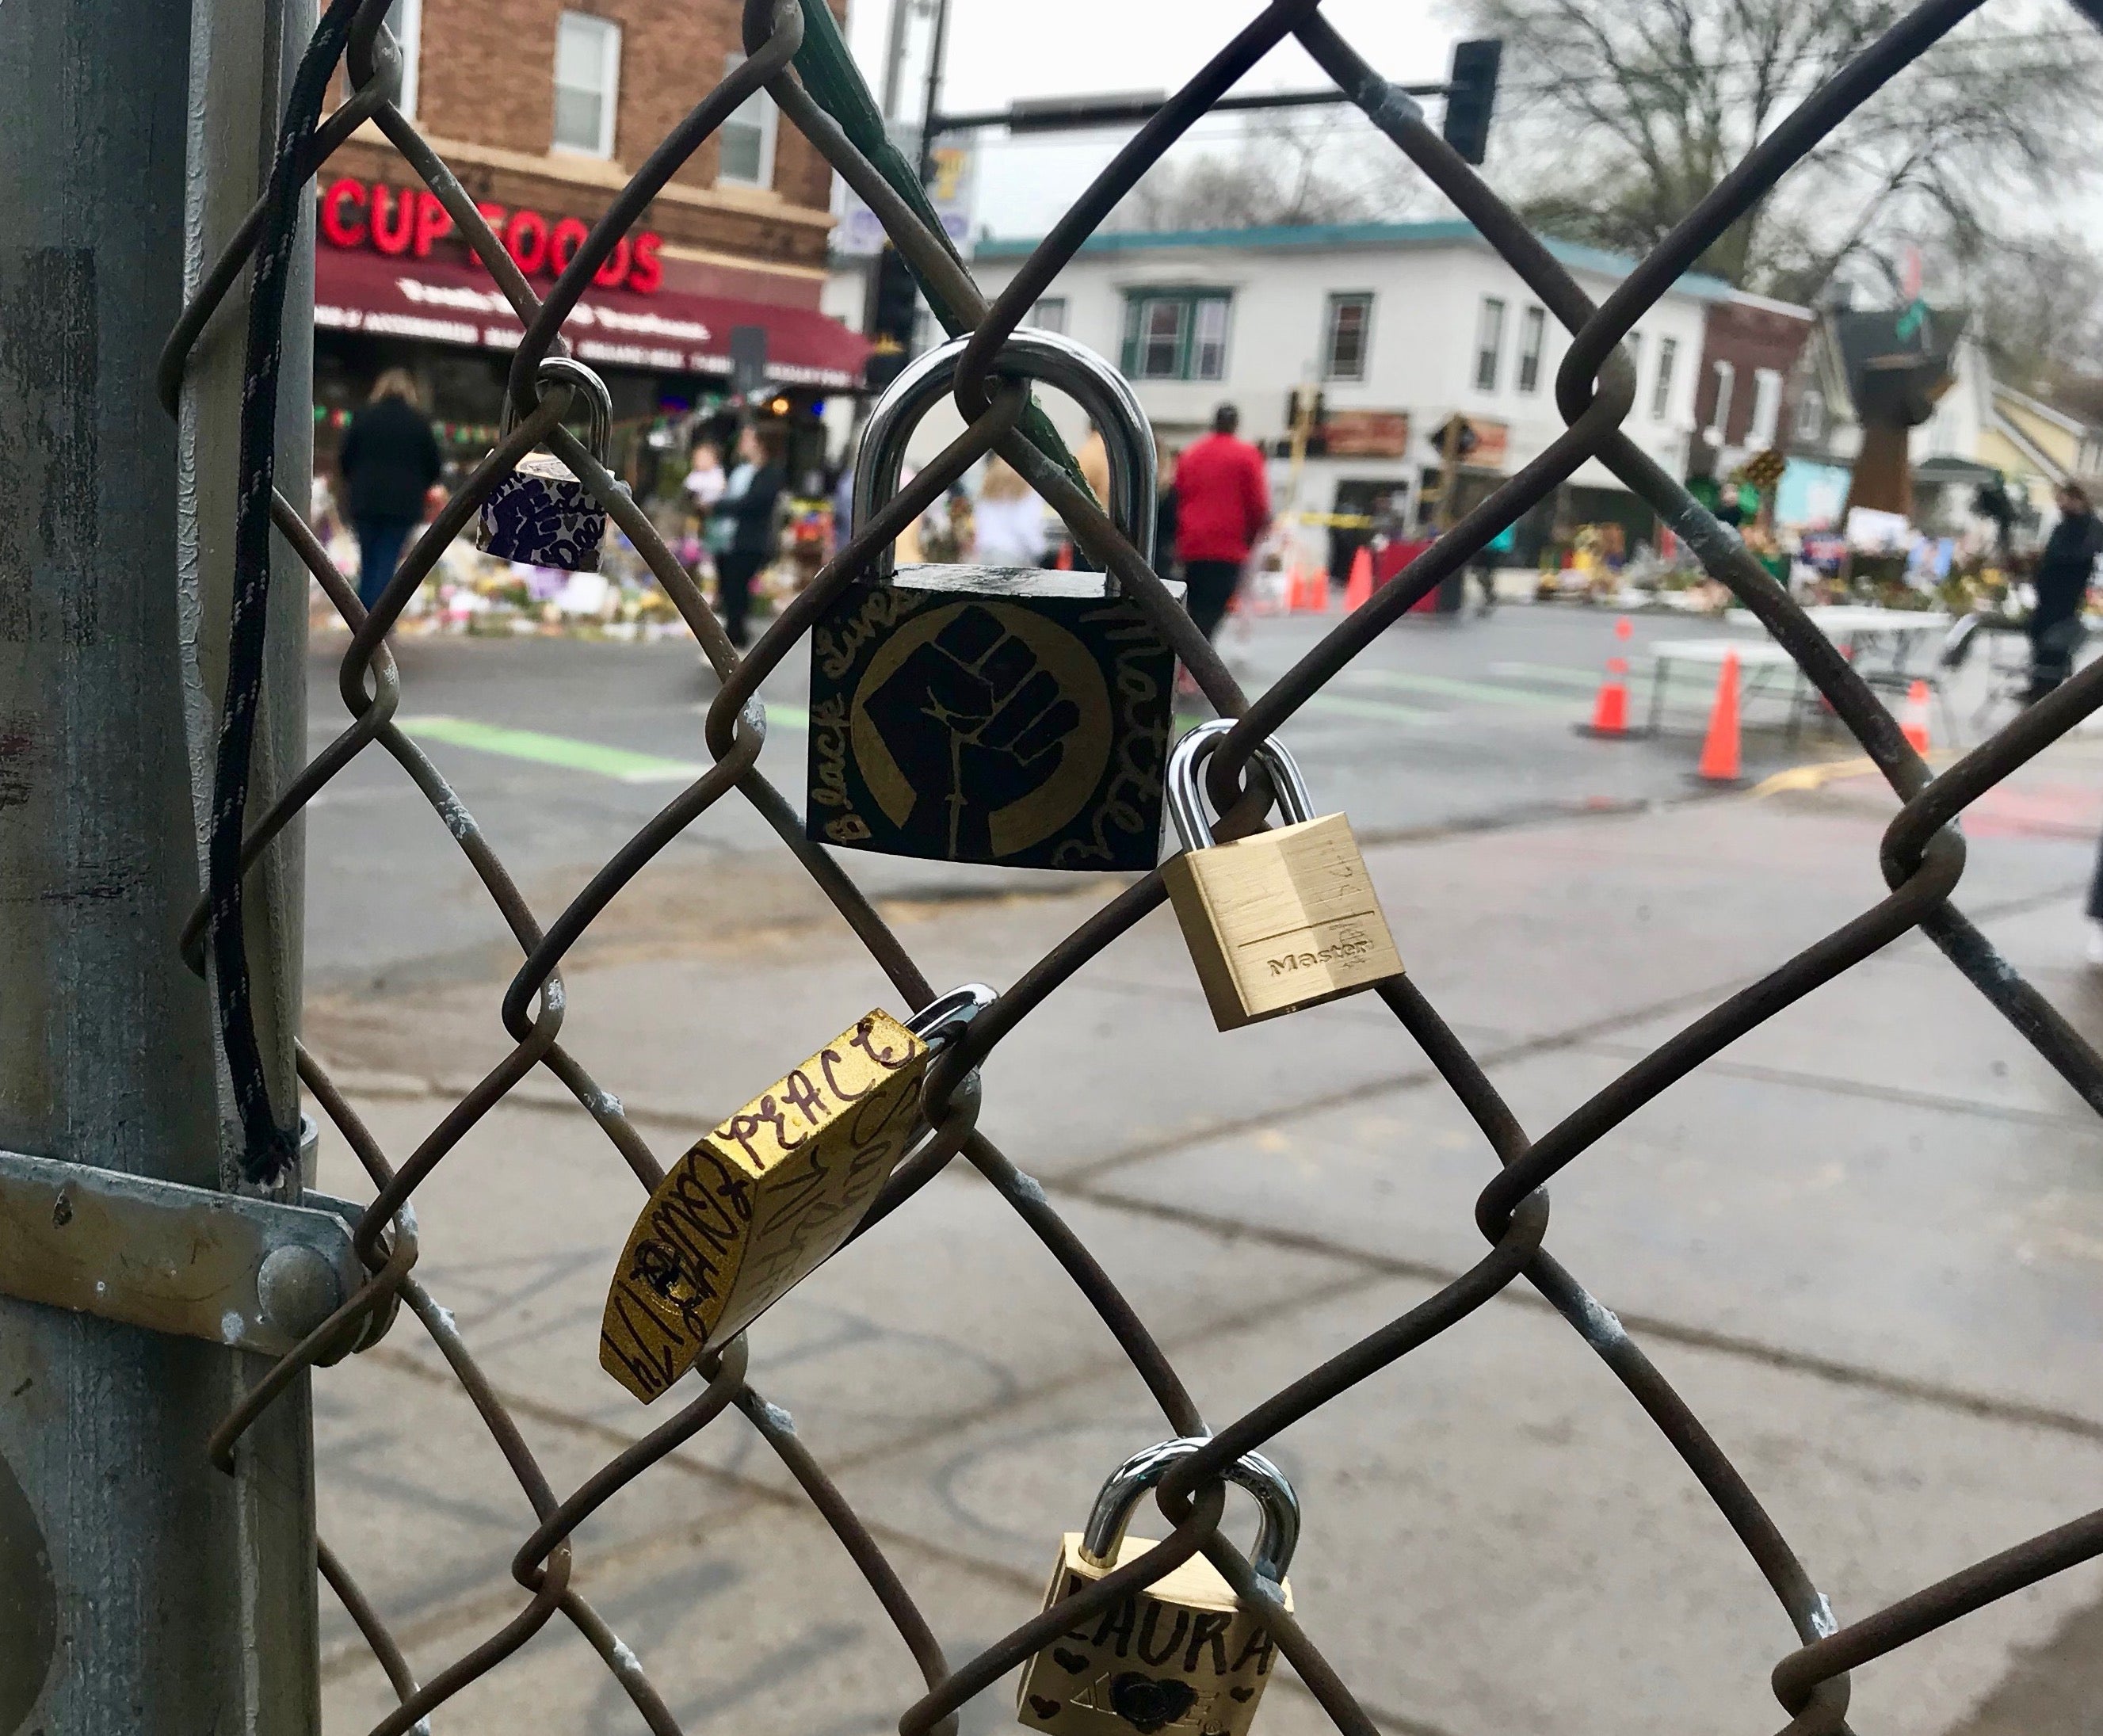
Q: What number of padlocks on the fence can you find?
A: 5